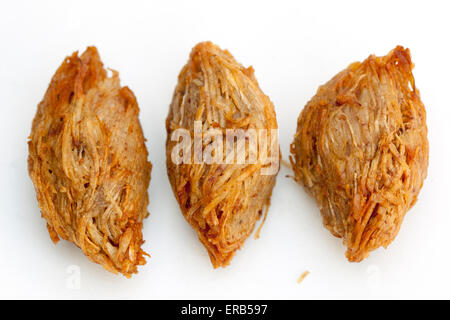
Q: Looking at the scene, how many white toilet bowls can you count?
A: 0